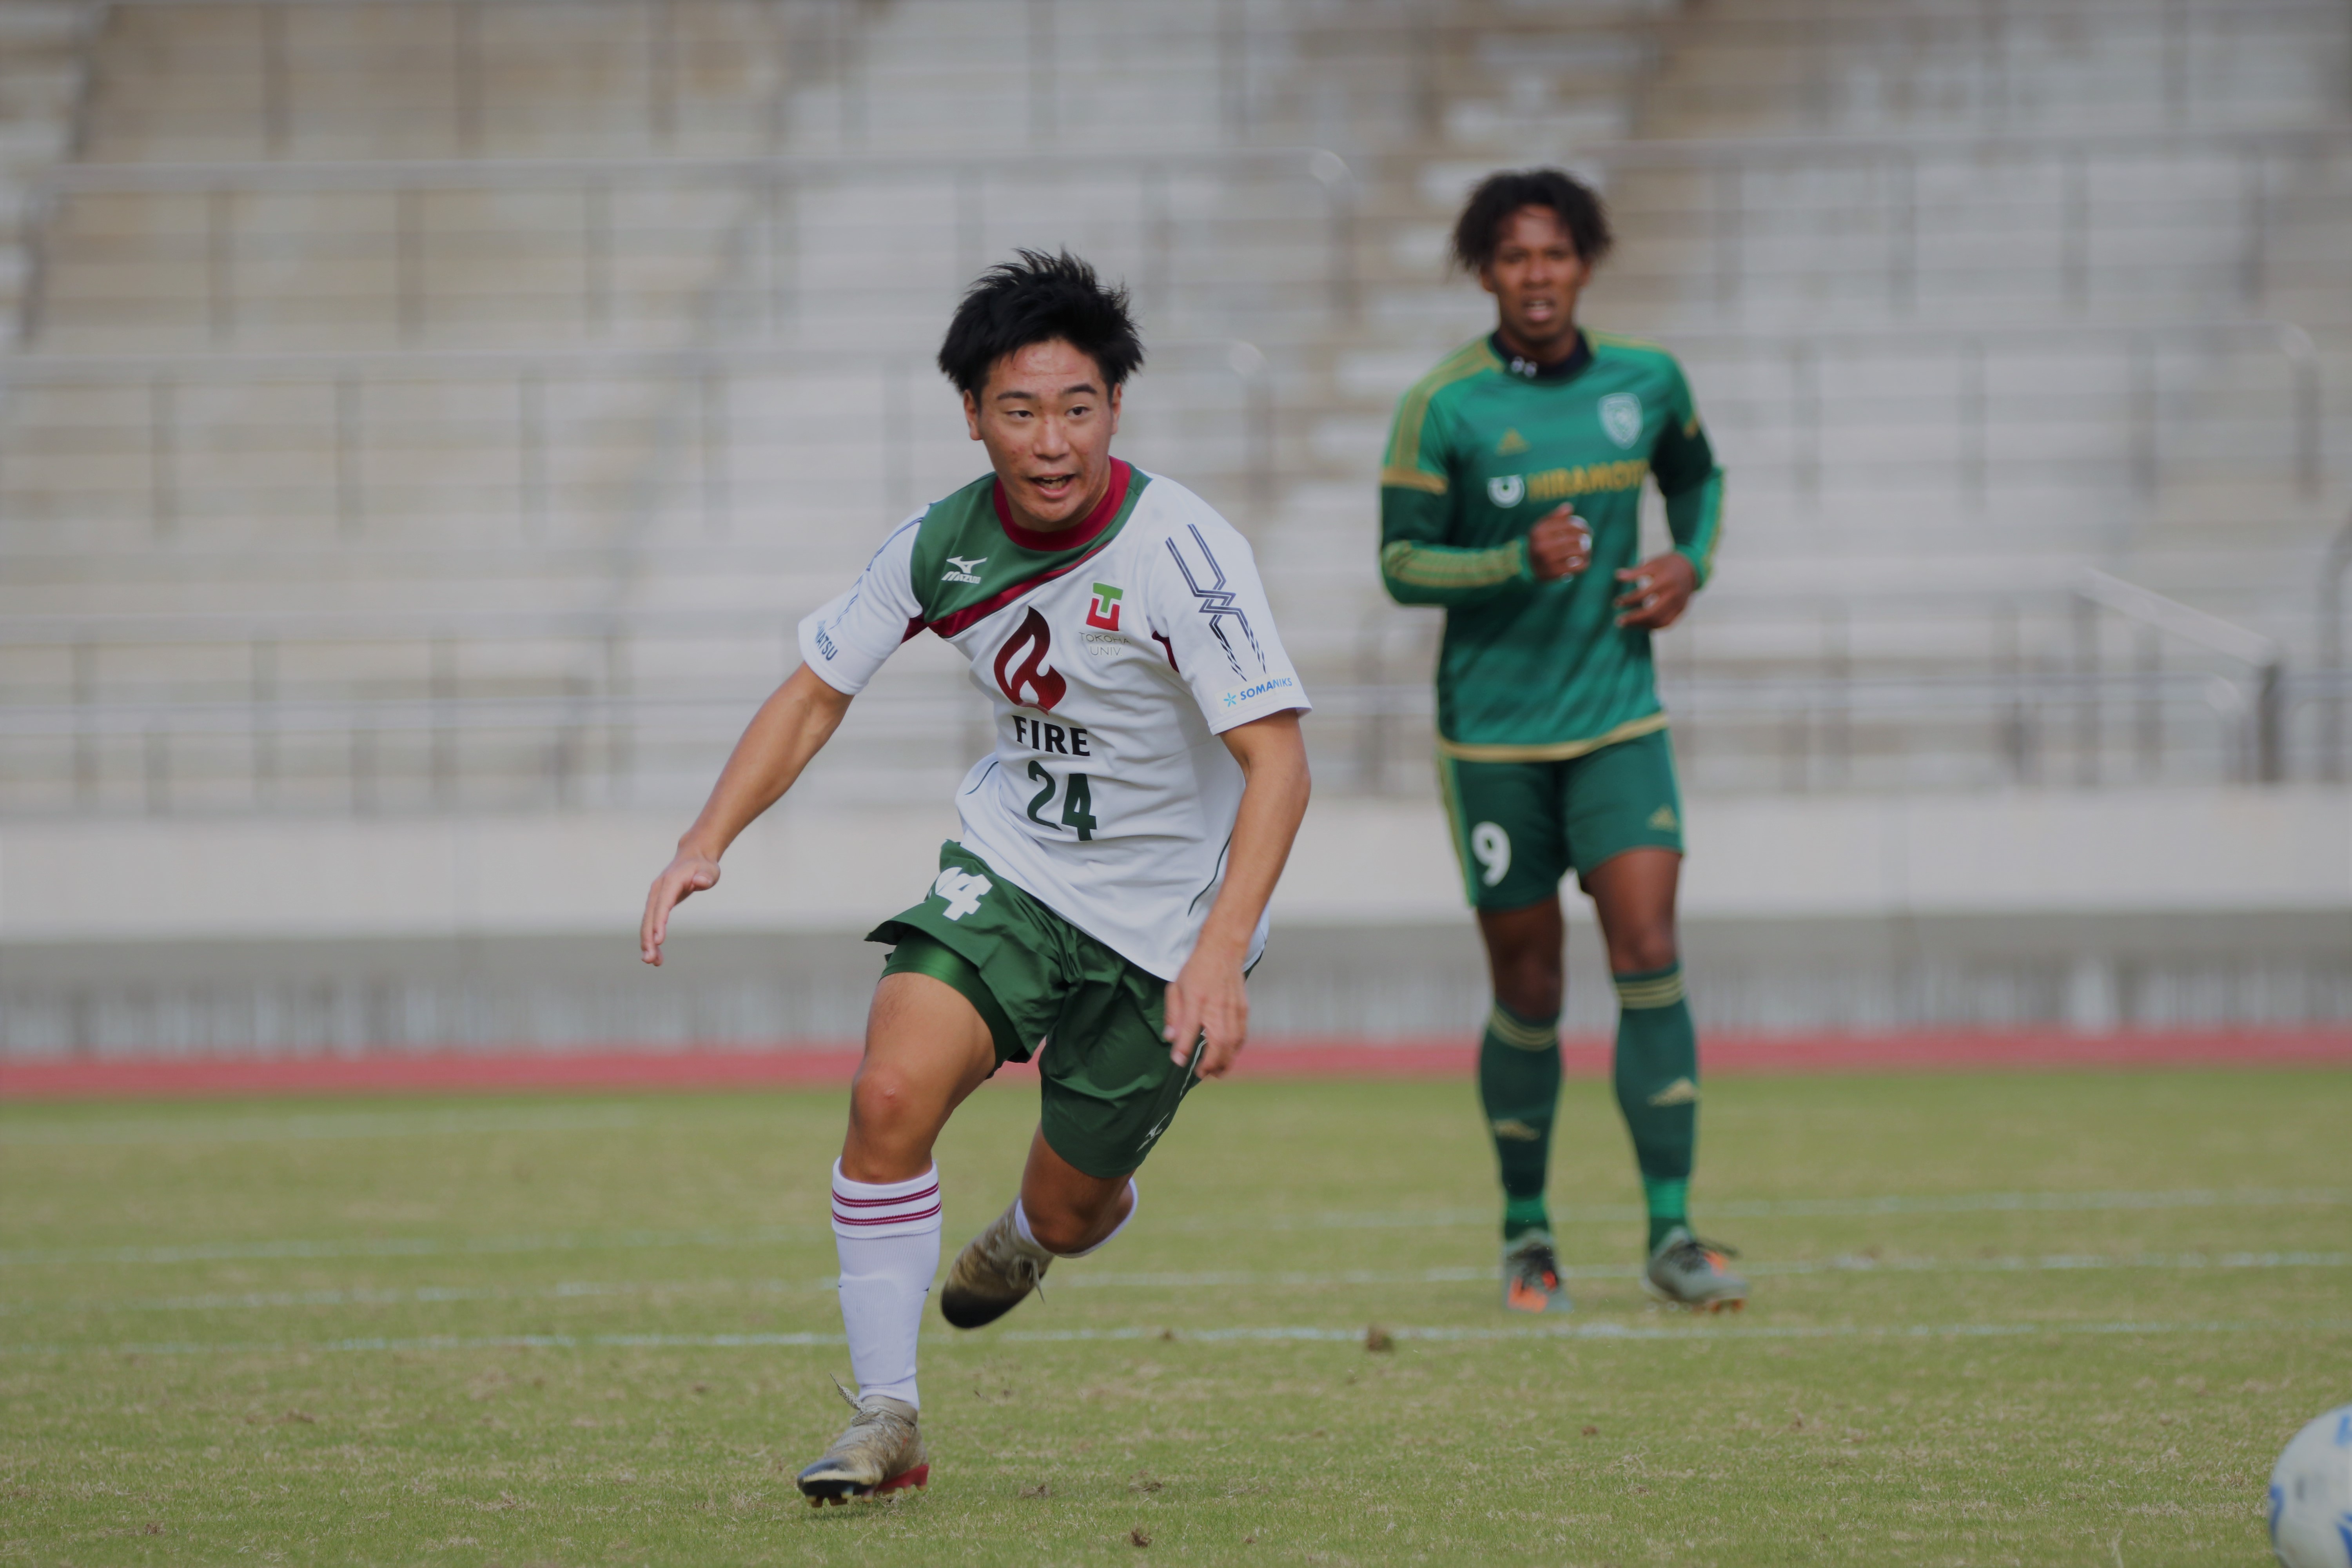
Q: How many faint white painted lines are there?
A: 4